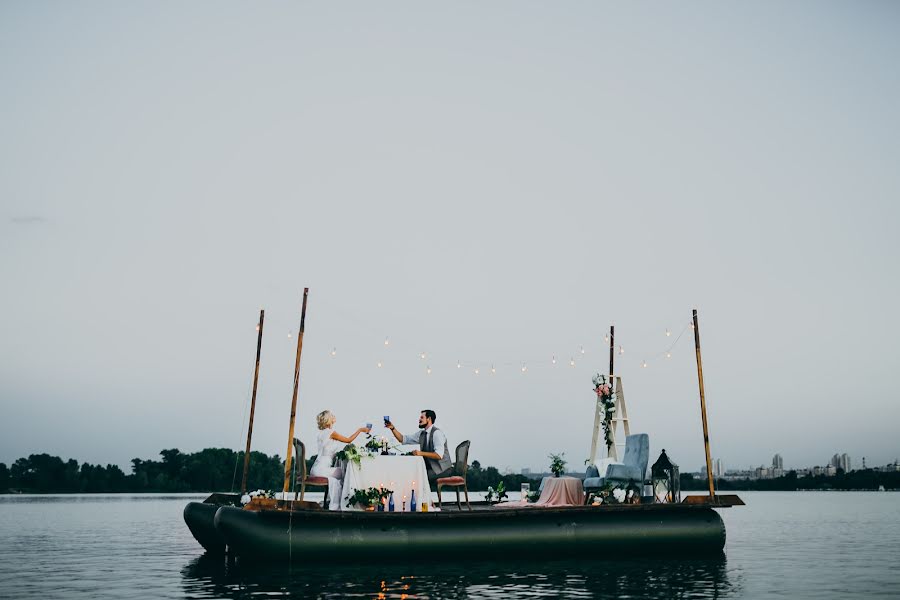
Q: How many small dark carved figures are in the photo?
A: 0